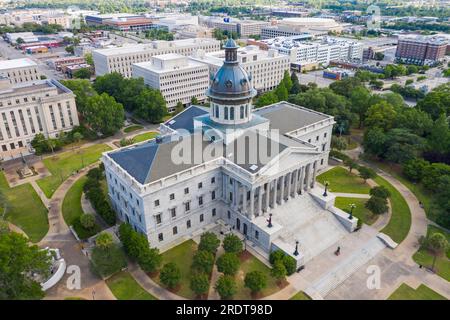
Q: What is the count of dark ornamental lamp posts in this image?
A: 4